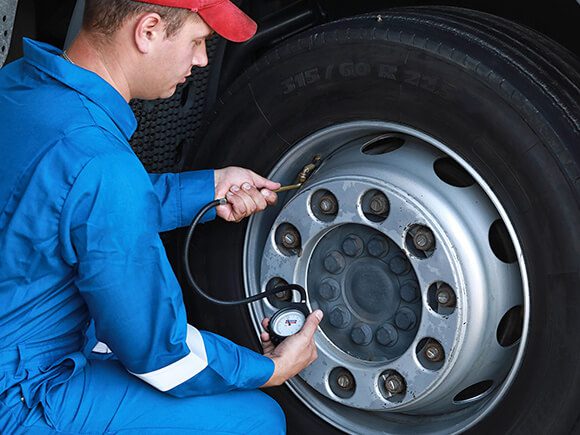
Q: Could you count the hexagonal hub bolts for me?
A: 10